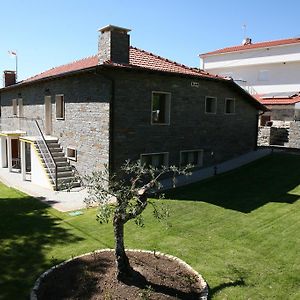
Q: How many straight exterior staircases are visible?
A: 1